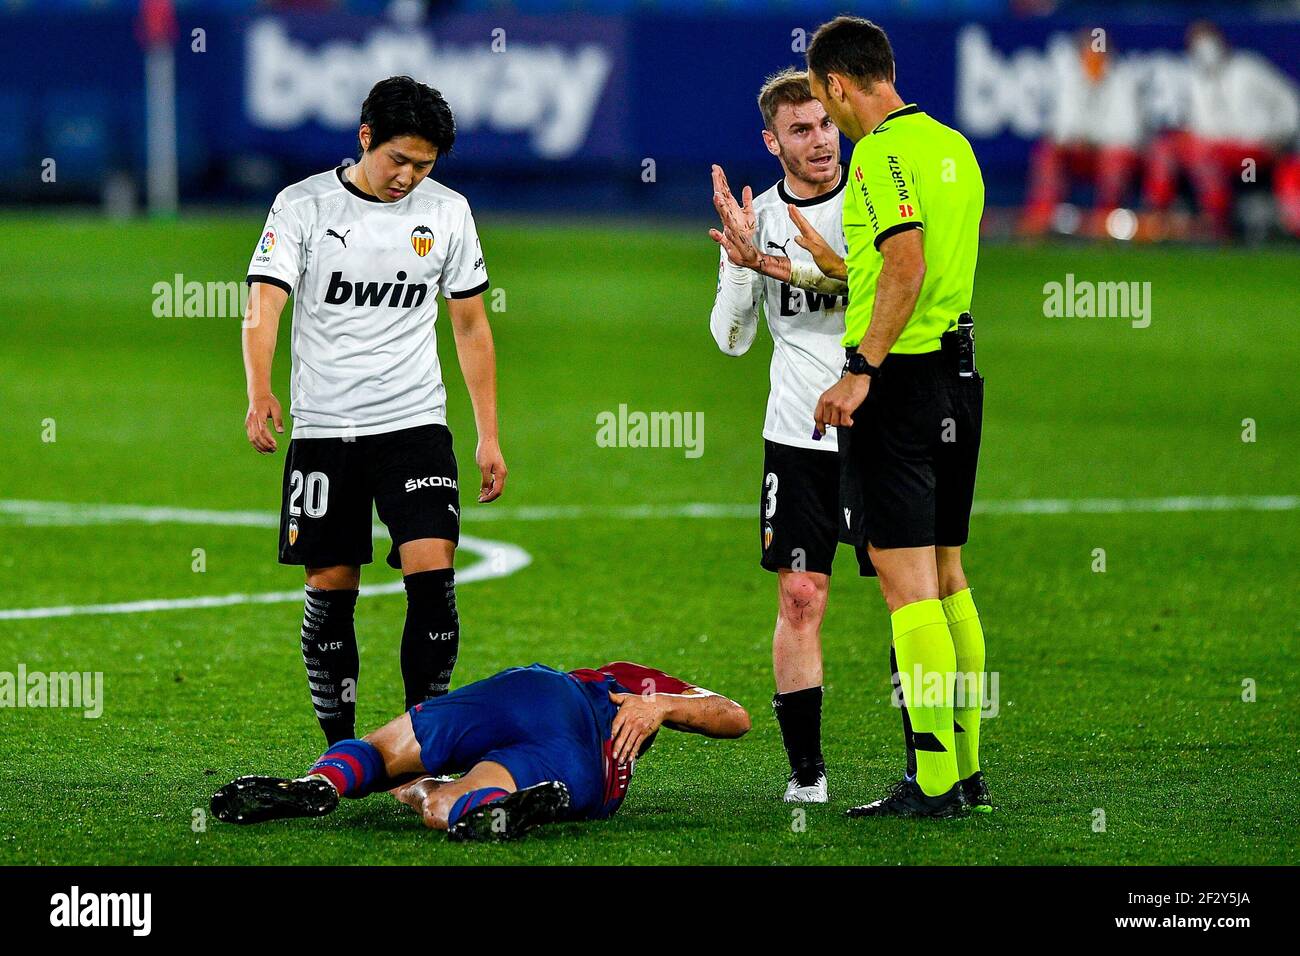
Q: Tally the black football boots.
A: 4